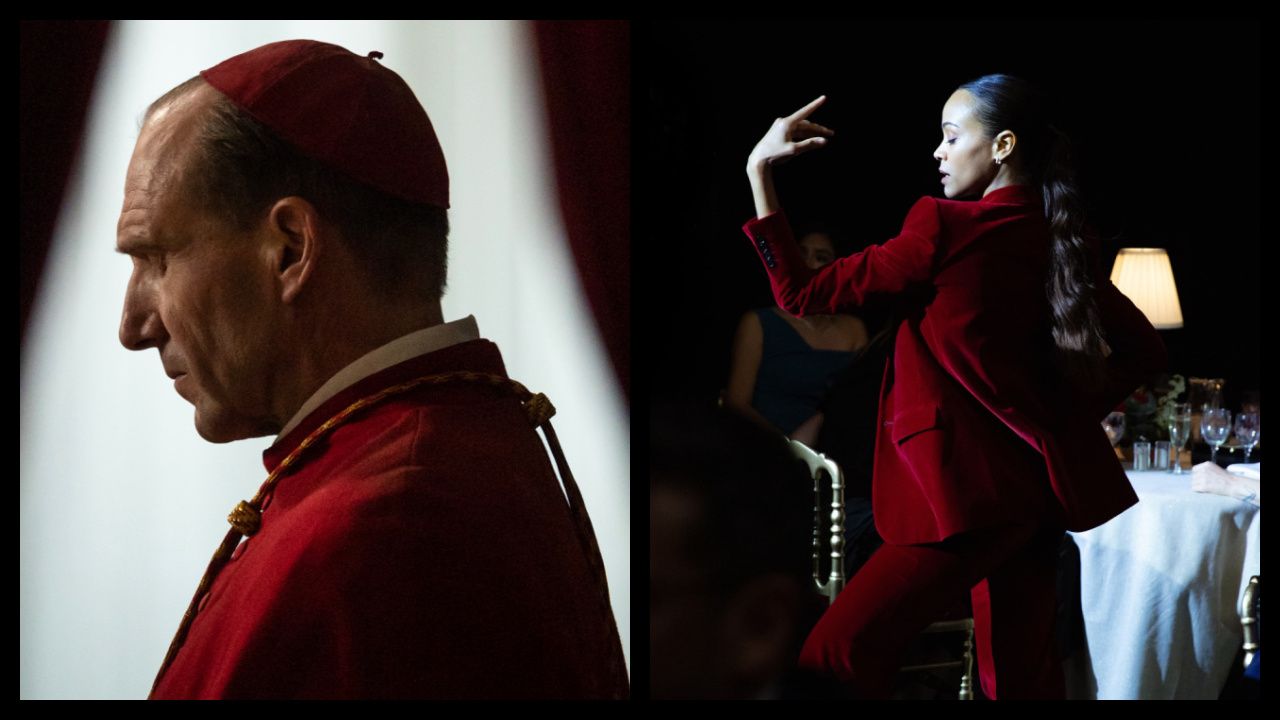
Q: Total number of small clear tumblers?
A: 2